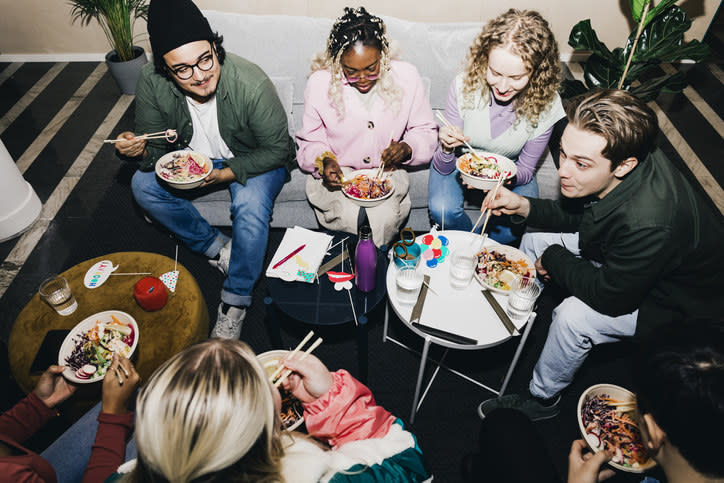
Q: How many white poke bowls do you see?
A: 7